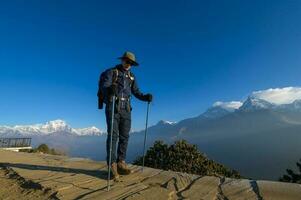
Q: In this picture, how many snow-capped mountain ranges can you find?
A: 2